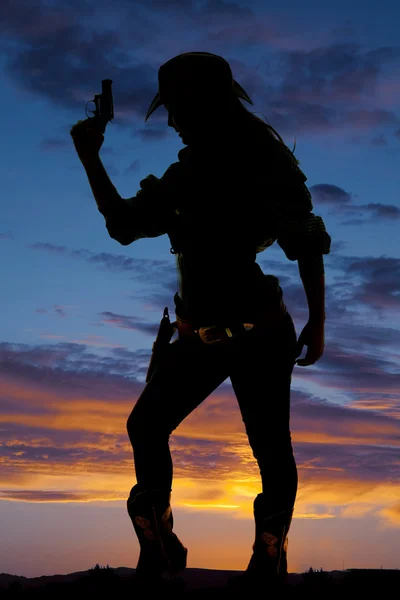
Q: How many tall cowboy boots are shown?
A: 2